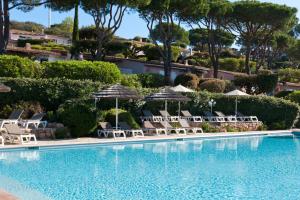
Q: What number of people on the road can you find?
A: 0